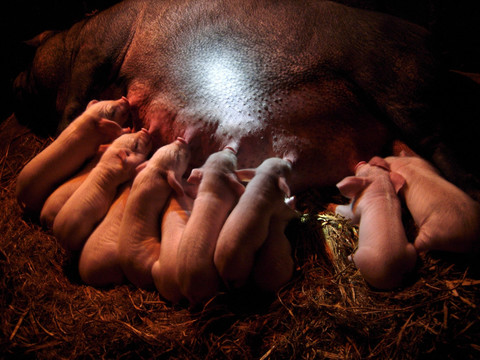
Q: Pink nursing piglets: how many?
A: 11